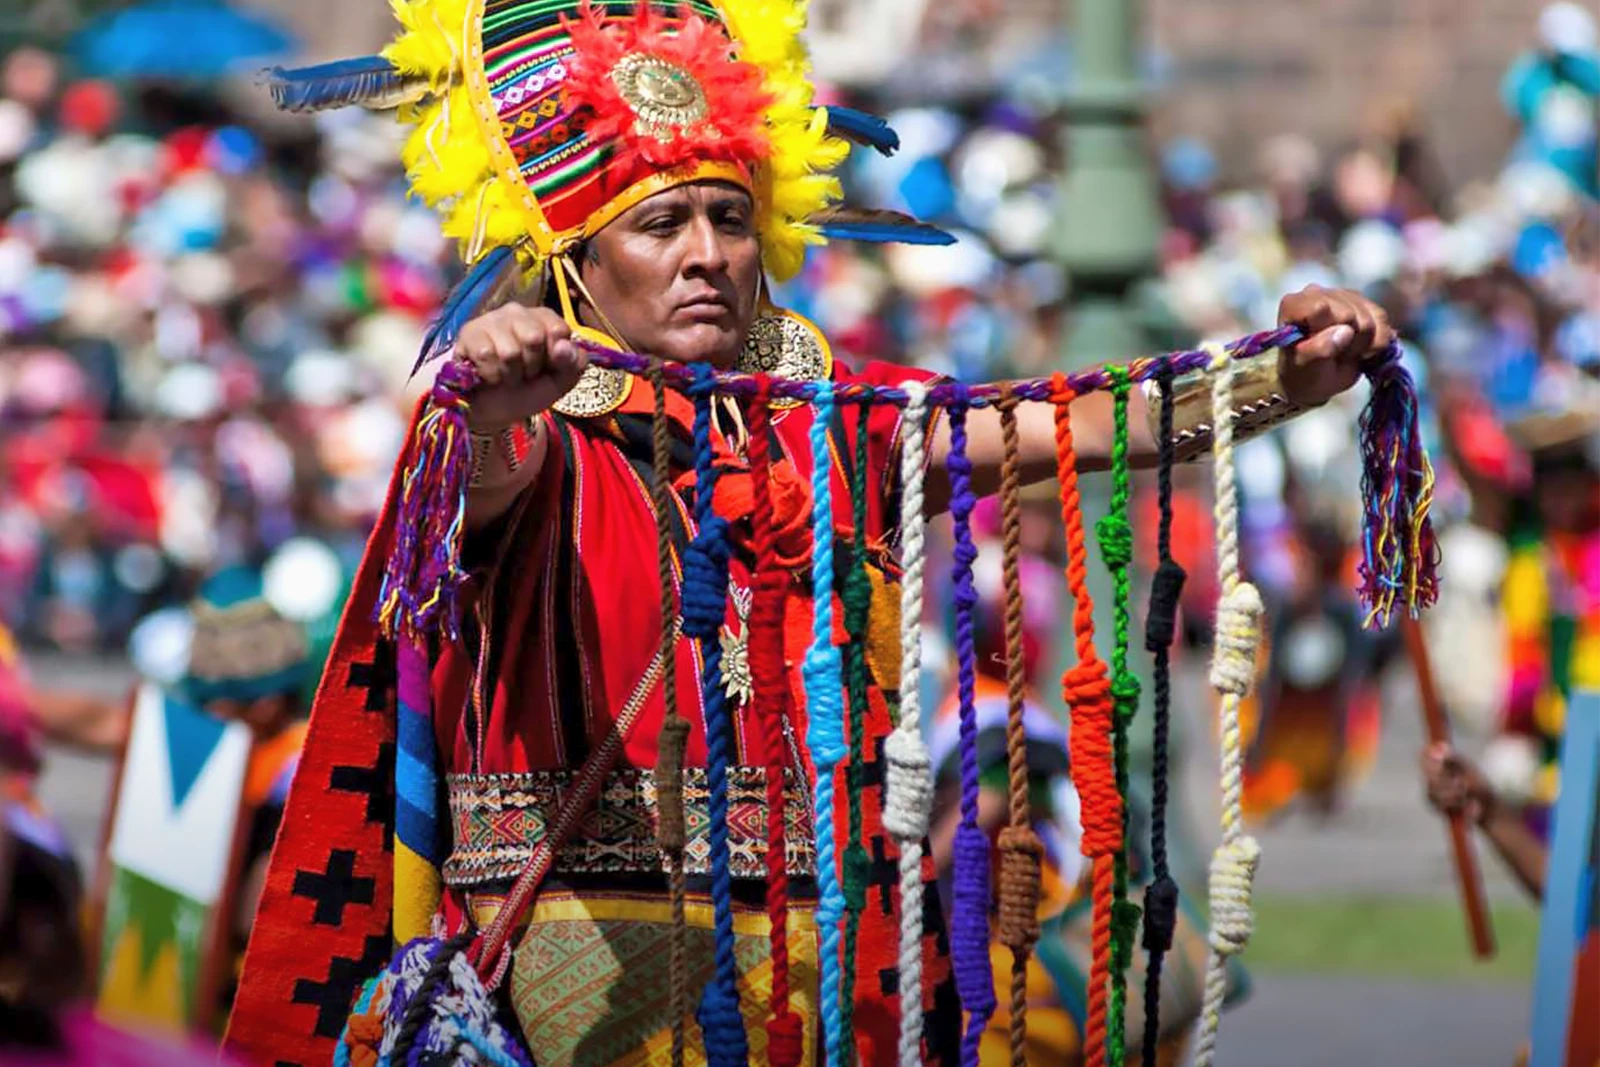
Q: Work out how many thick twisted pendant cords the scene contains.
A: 12